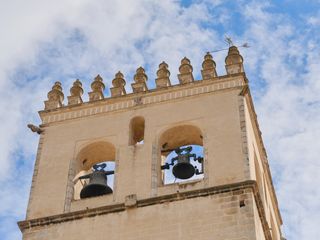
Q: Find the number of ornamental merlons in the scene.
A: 9